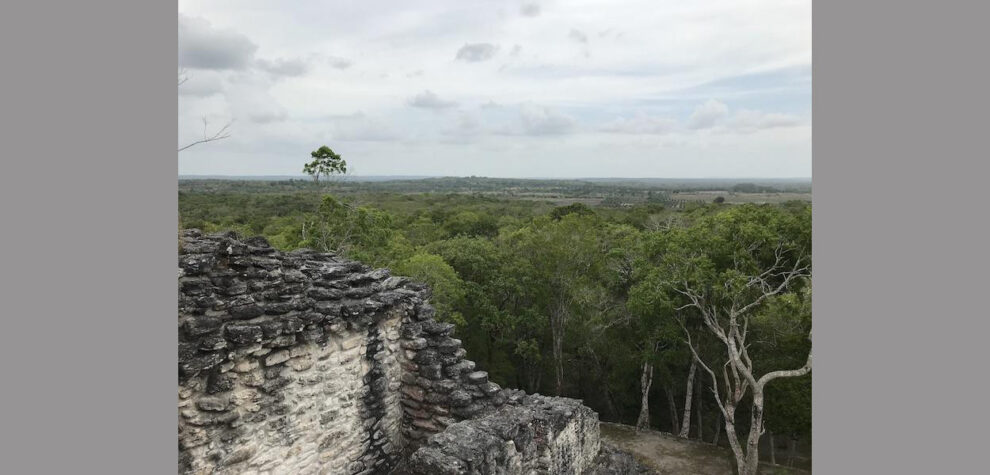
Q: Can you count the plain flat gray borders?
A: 2